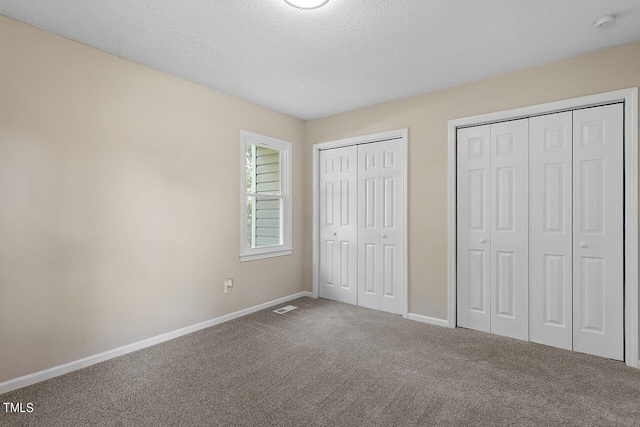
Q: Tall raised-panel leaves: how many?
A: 8